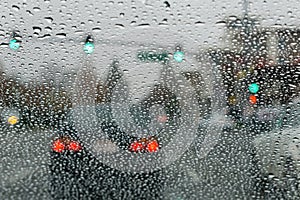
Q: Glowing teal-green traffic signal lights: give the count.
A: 4